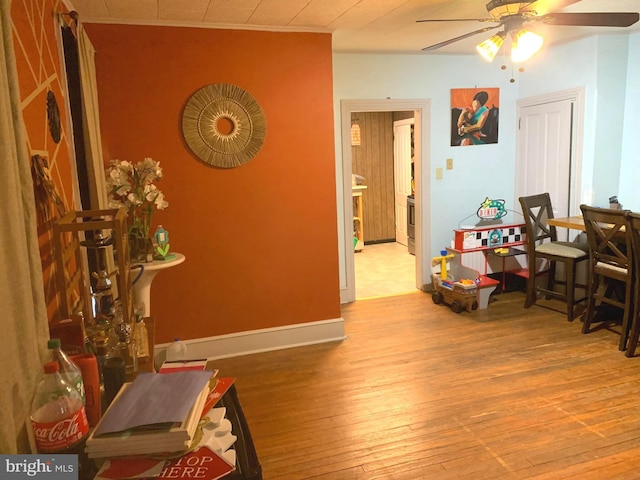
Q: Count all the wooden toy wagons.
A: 1